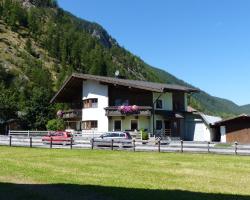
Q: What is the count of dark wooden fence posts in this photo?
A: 11